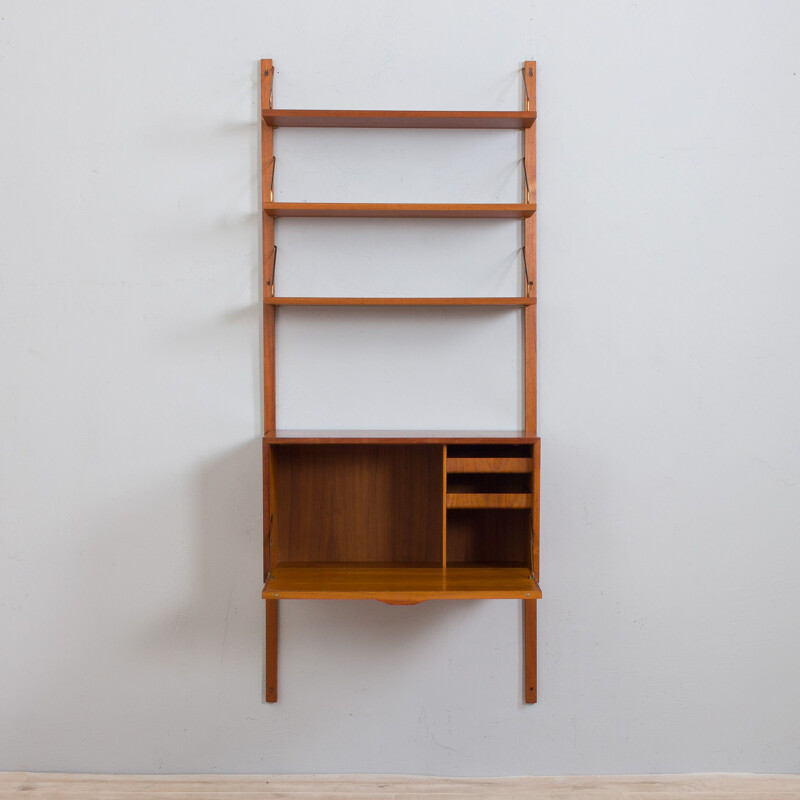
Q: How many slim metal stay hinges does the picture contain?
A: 2